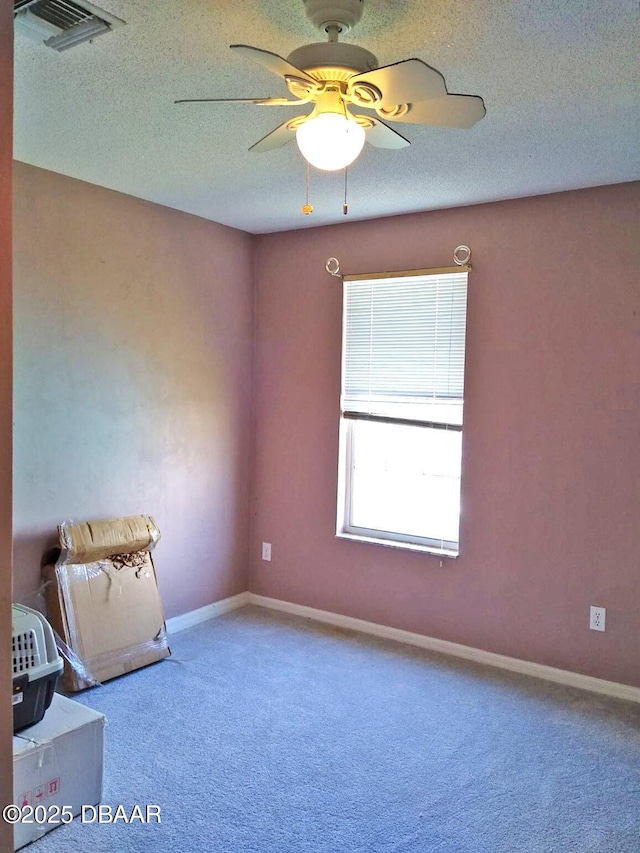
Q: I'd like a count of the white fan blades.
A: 6